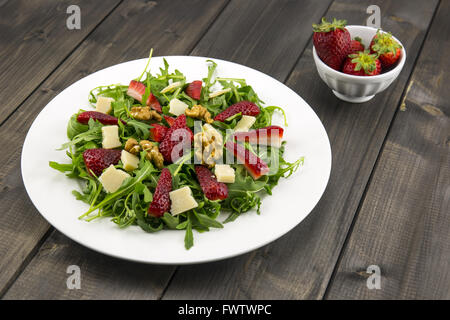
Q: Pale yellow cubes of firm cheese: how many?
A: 8